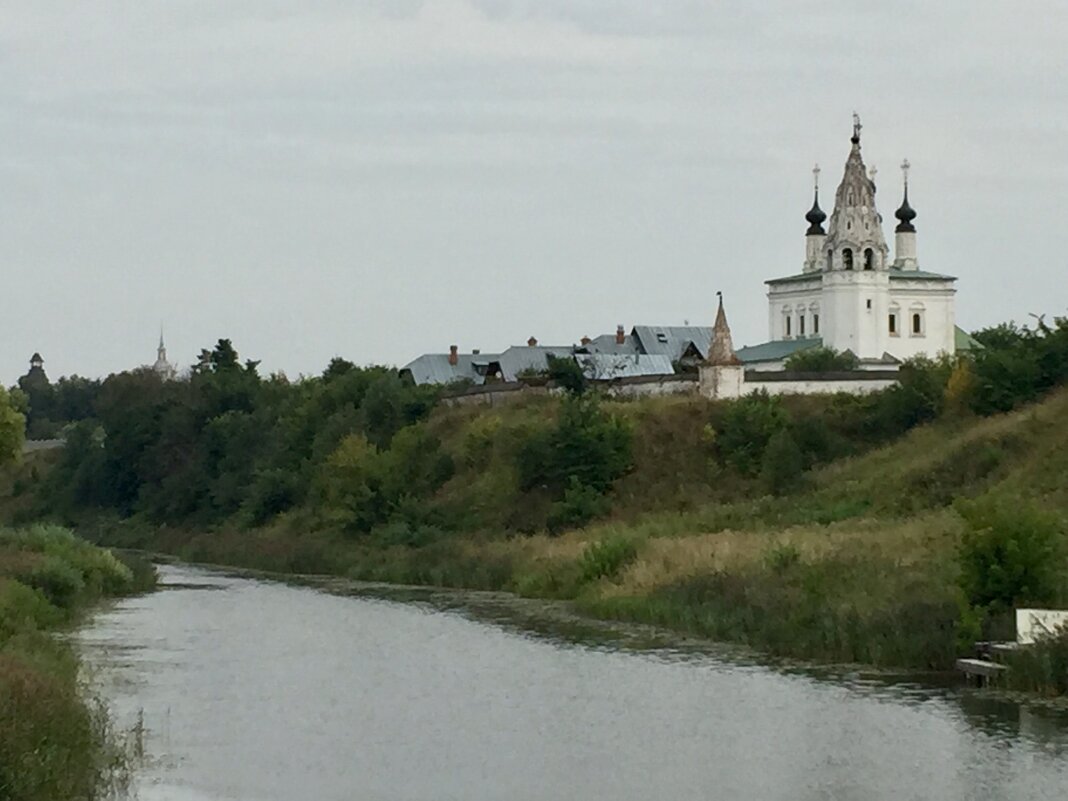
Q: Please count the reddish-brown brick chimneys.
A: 4